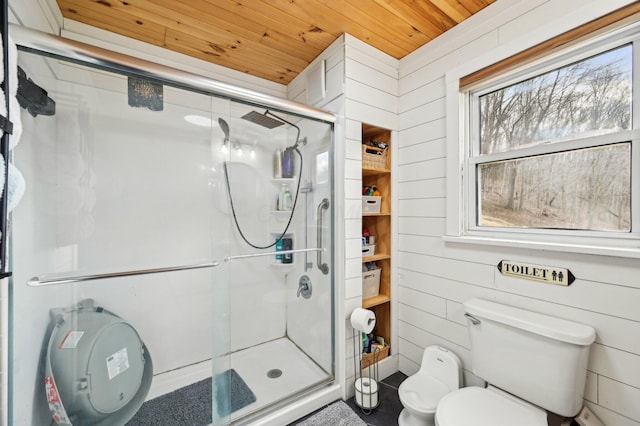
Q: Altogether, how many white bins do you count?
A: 3